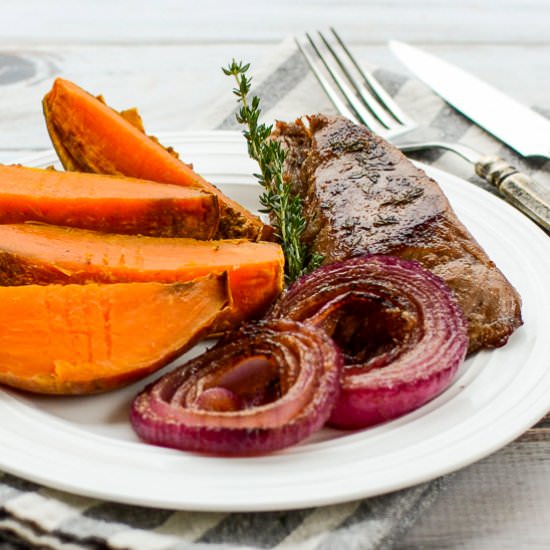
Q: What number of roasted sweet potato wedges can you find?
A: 4